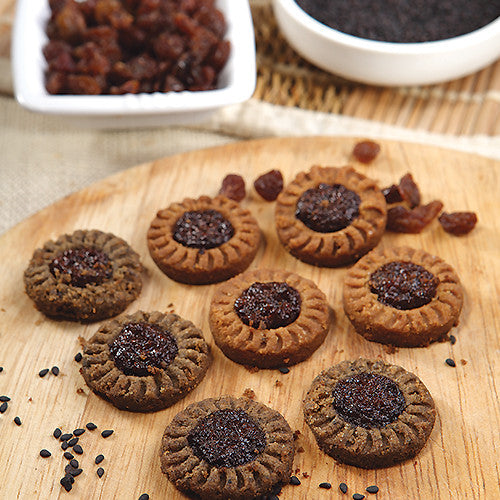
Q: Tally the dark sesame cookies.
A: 4